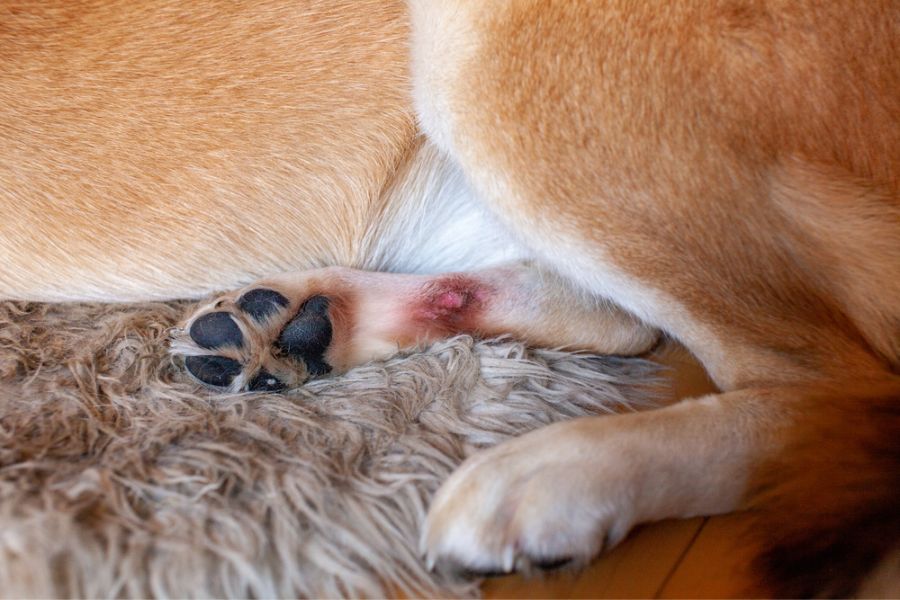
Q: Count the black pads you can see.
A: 5